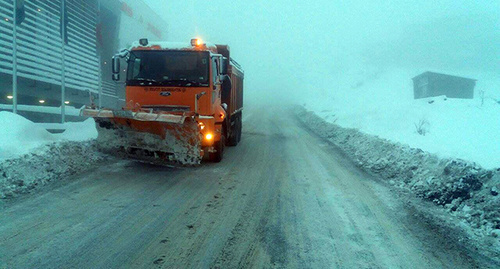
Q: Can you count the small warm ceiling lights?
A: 3